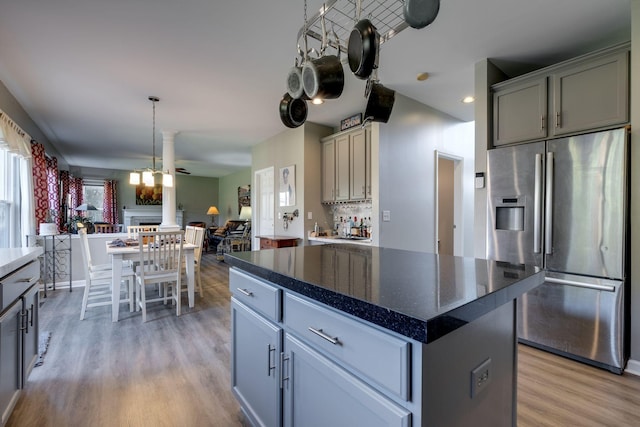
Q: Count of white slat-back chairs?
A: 6